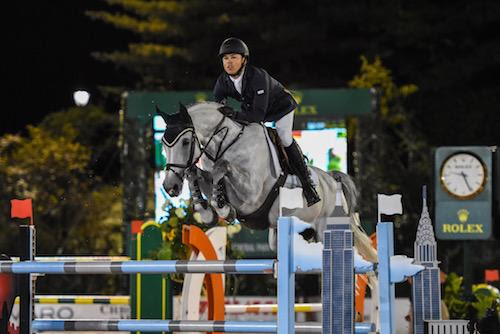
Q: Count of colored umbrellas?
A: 0